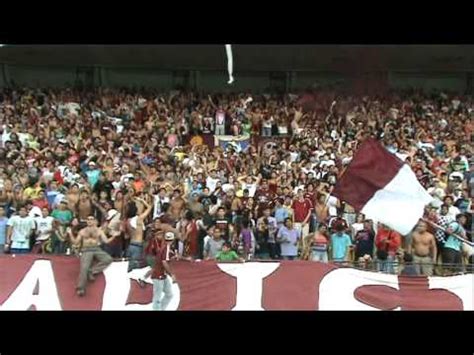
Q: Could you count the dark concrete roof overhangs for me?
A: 1